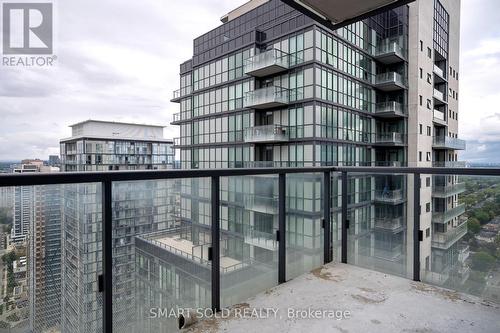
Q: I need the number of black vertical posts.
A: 6